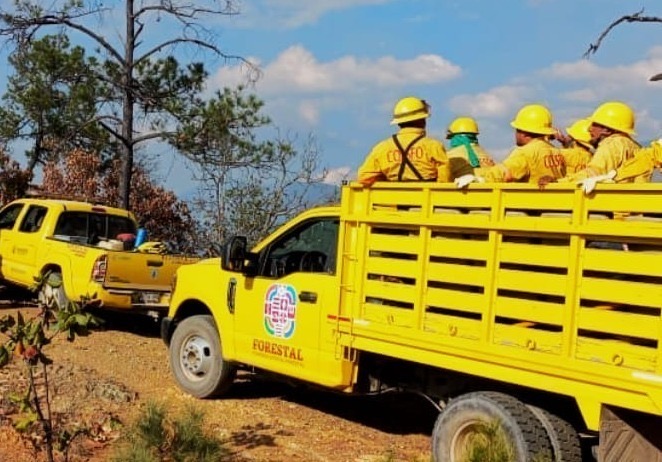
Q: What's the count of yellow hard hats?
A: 5